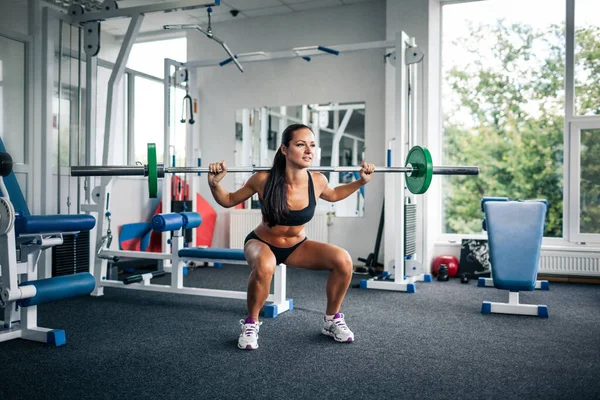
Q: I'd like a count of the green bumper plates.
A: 2